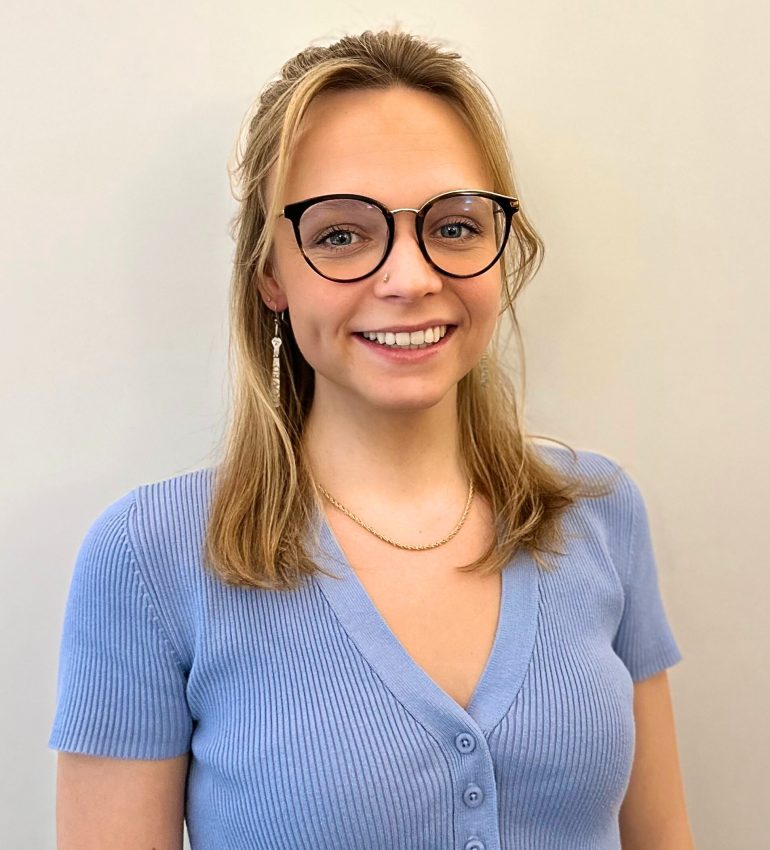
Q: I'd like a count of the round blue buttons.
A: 3